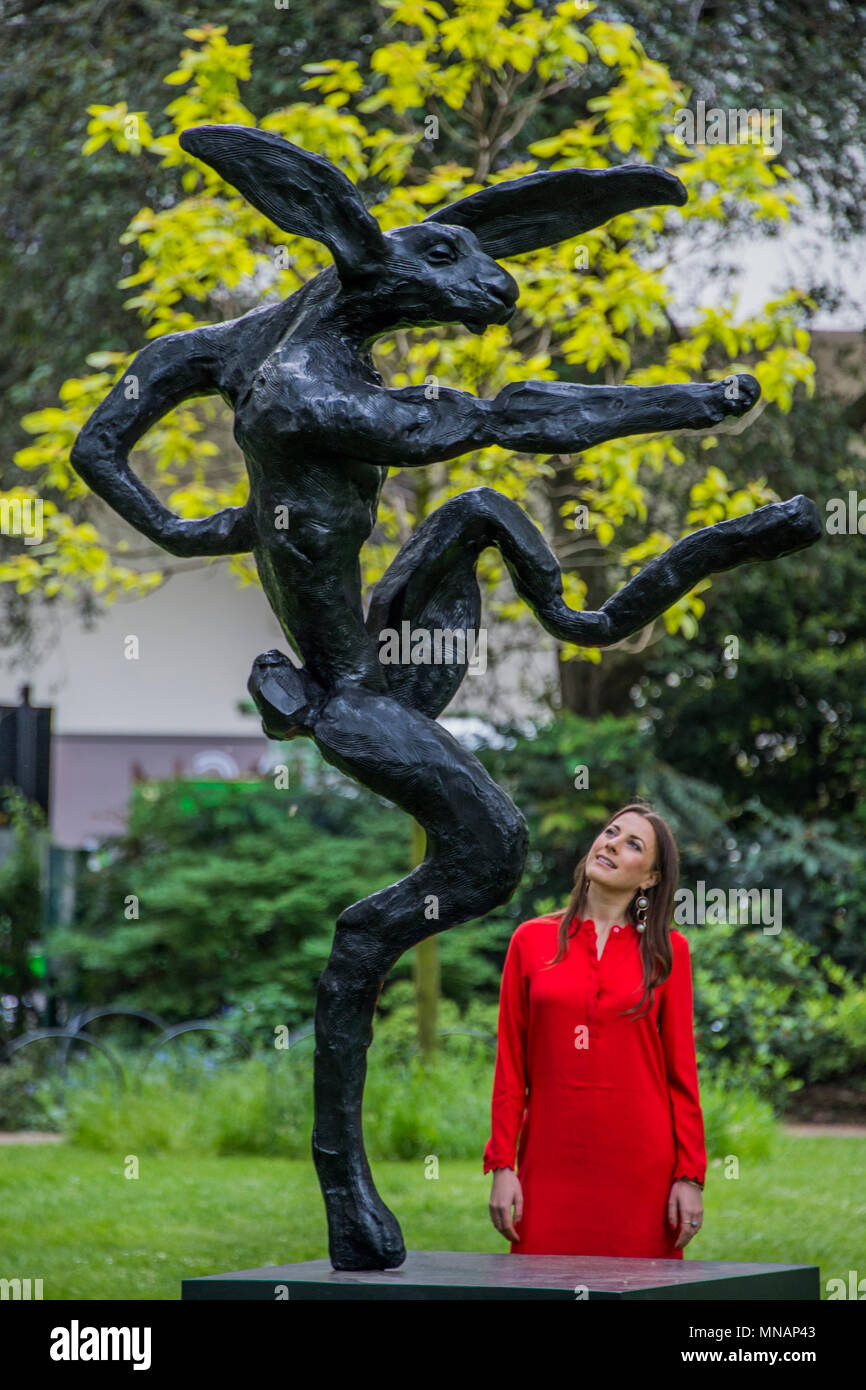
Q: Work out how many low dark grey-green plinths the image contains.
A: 1